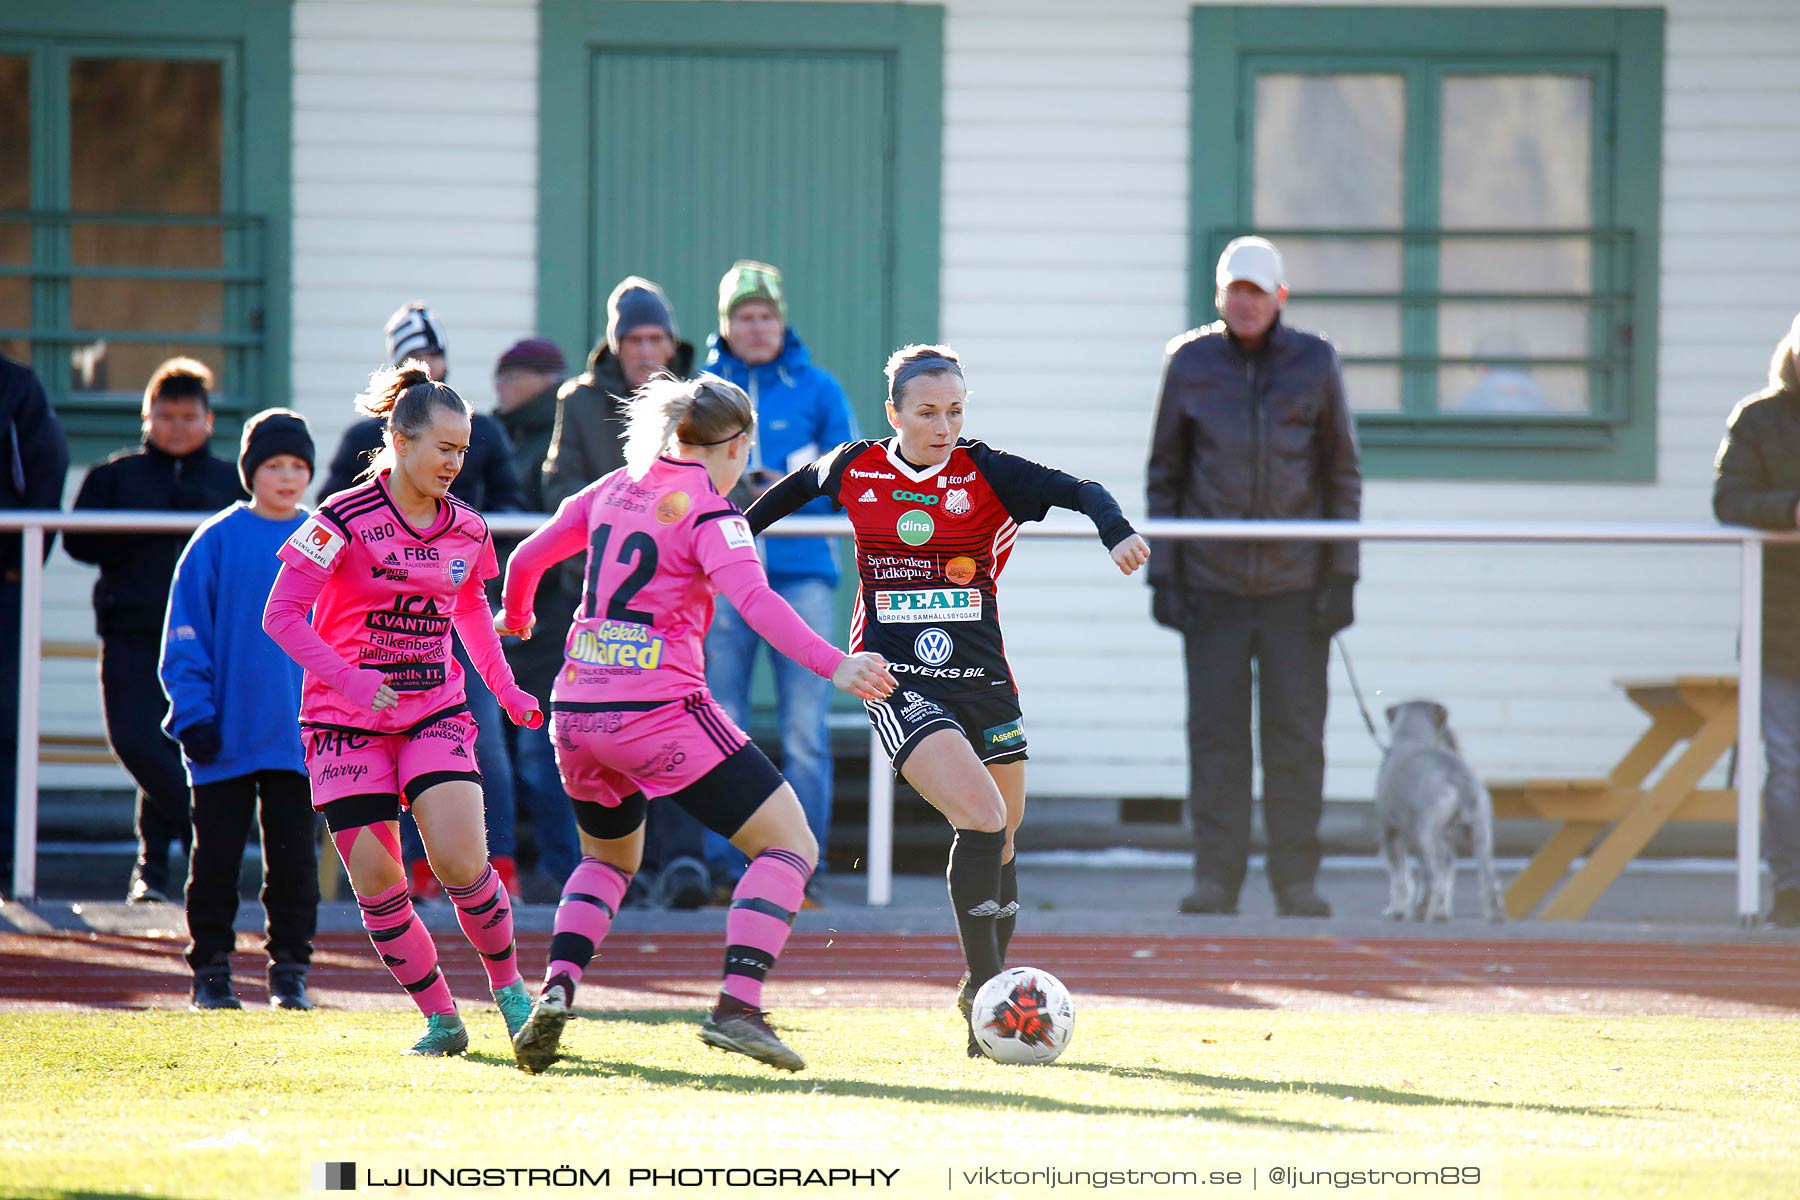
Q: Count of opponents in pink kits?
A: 2